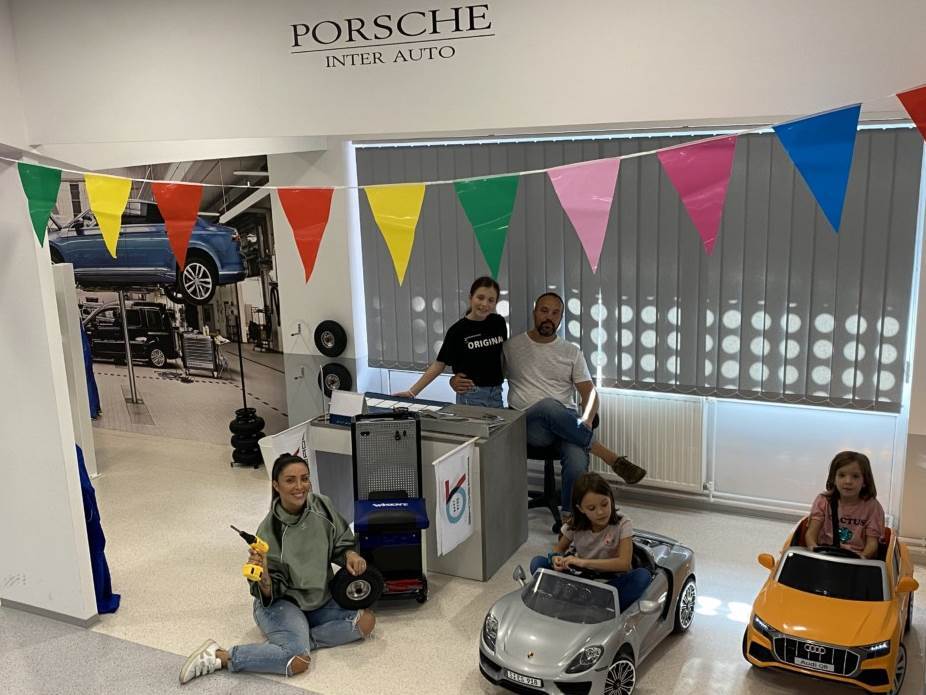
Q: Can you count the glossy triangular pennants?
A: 10